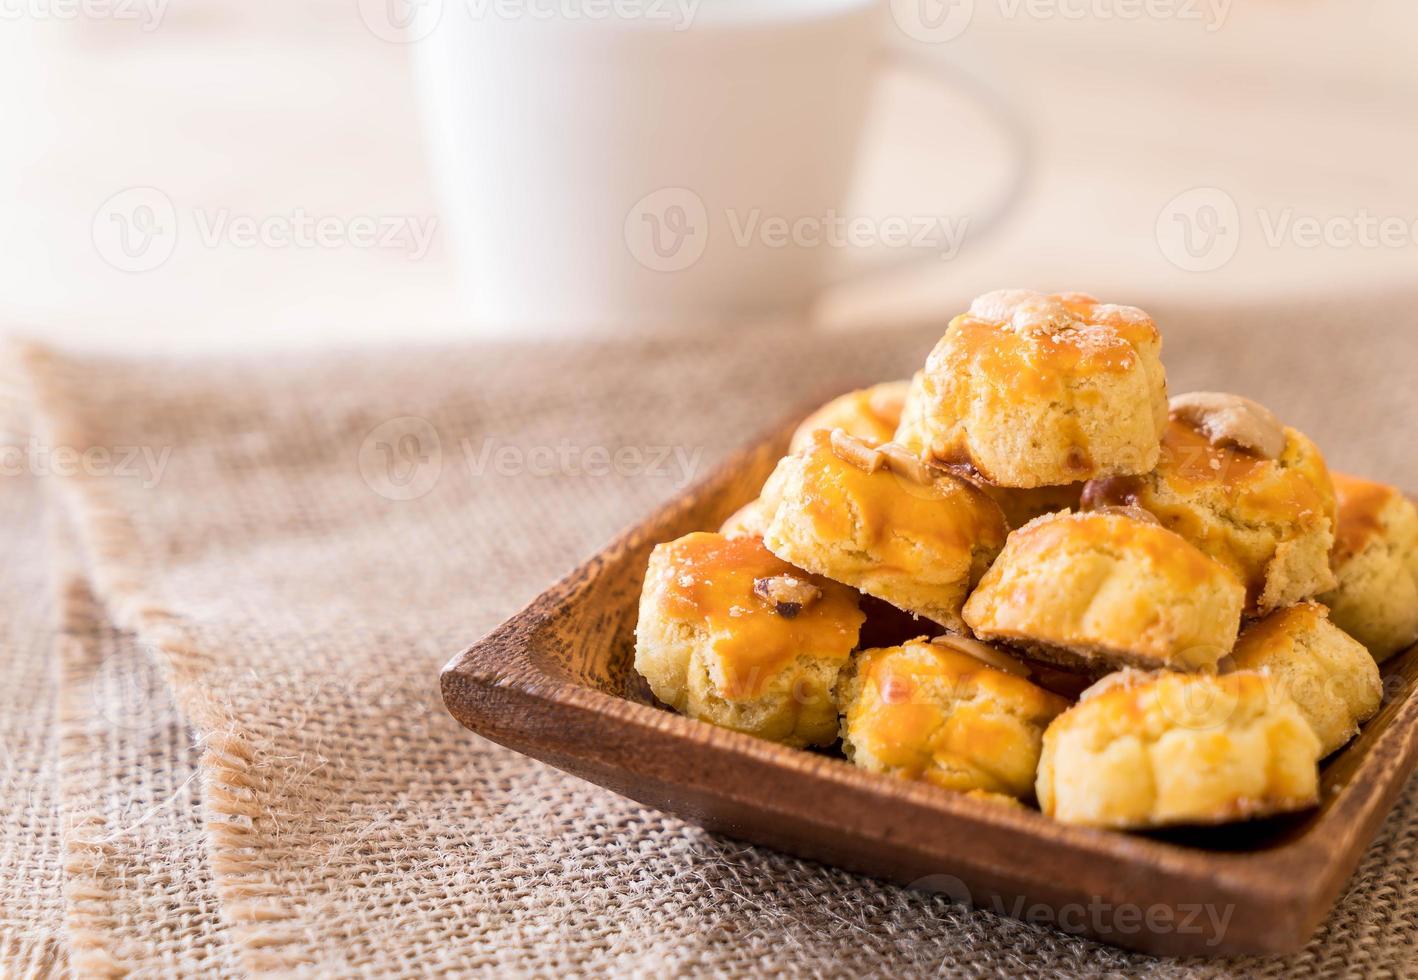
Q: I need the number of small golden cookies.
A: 11